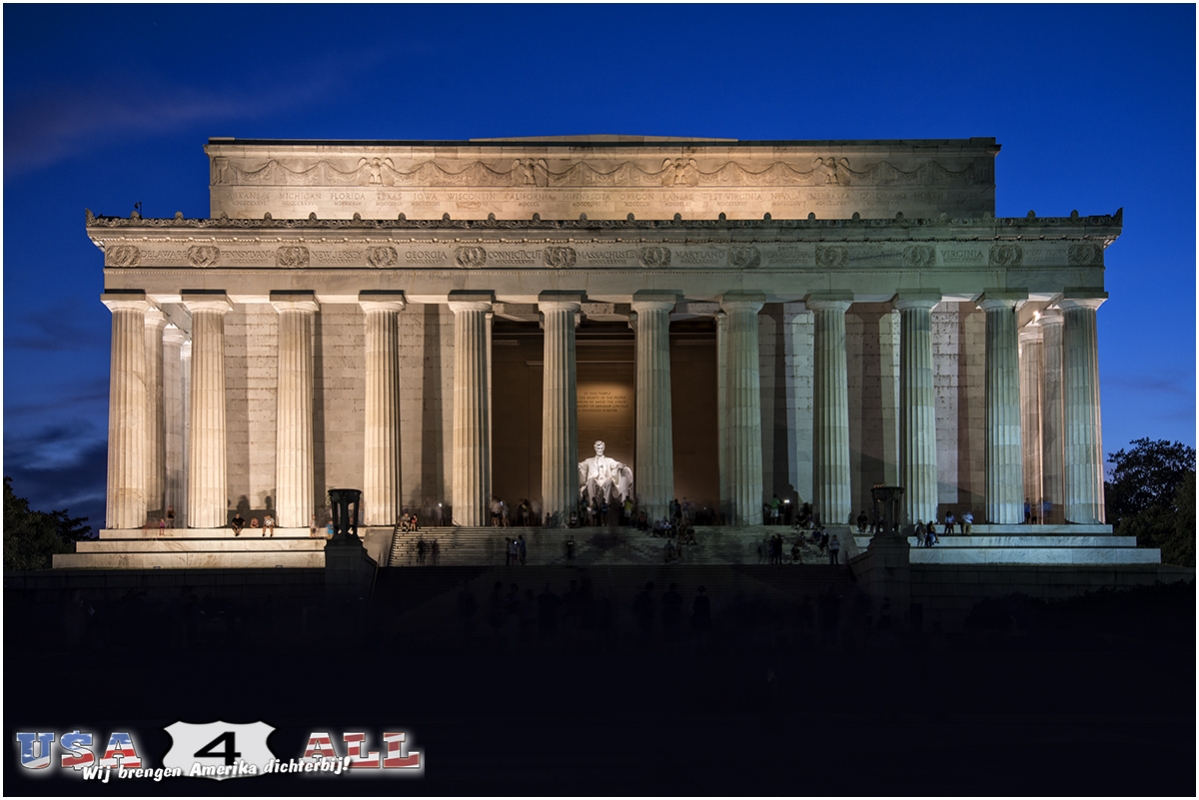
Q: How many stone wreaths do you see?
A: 12